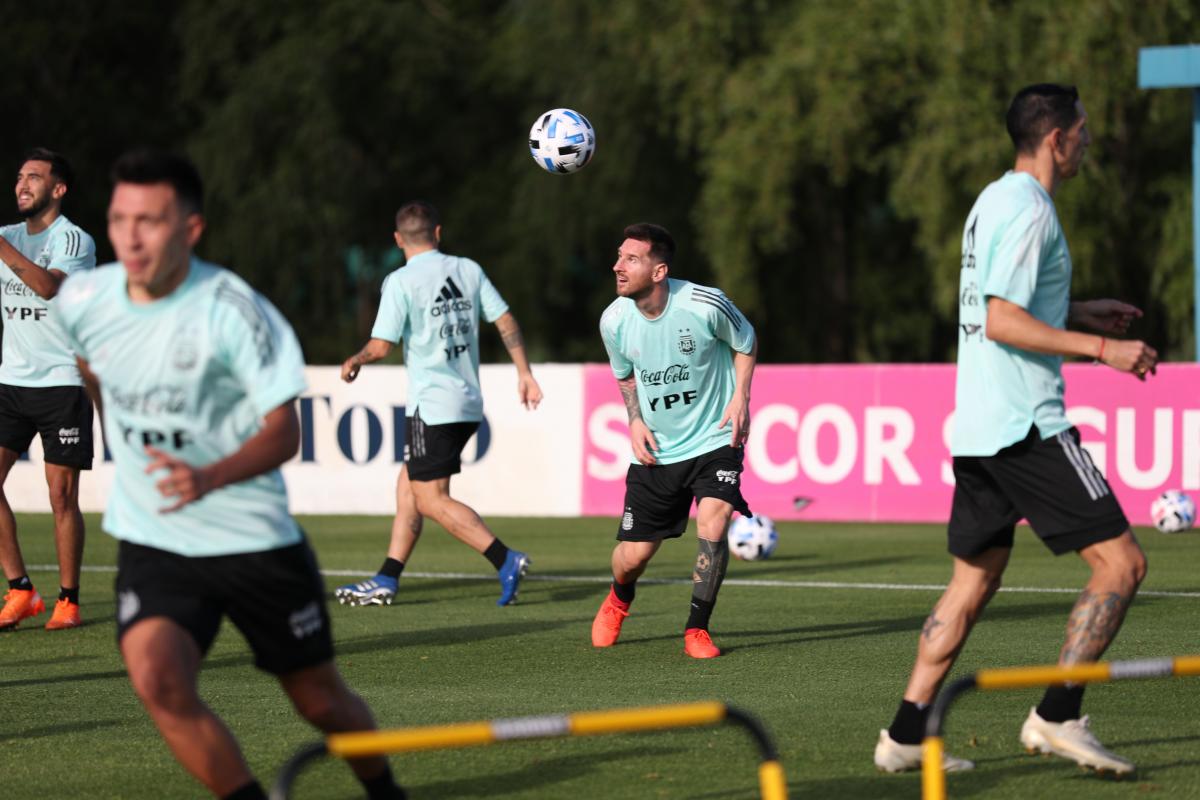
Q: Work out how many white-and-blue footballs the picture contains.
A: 3